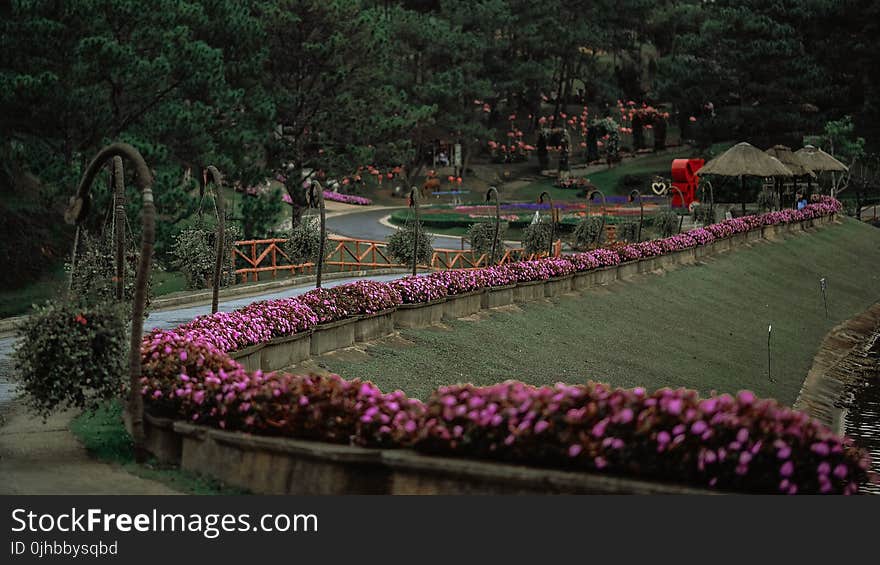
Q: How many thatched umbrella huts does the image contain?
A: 3